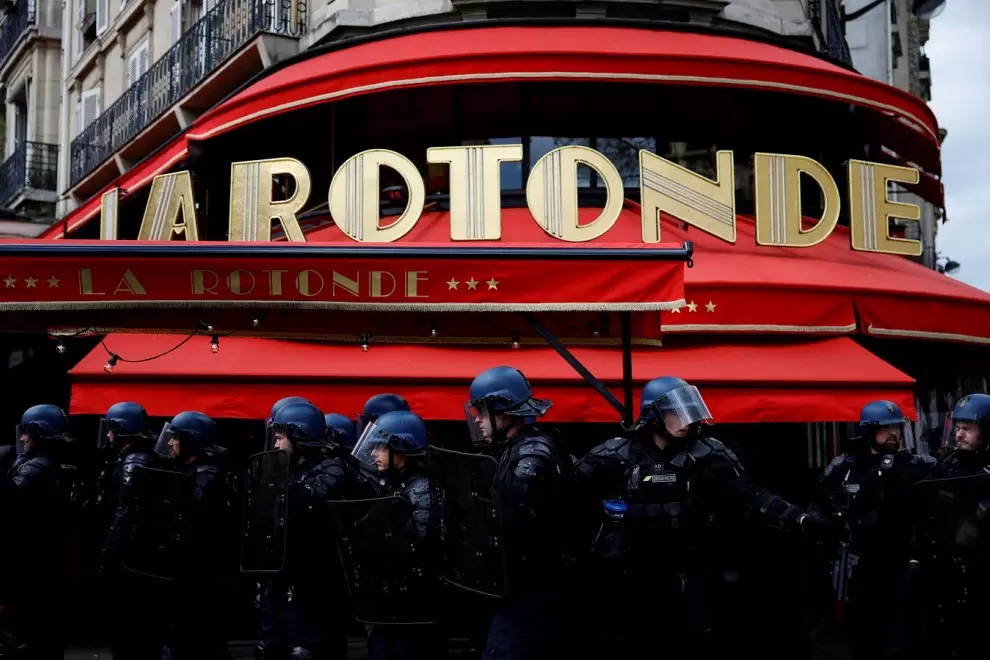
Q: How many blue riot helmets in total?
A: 12